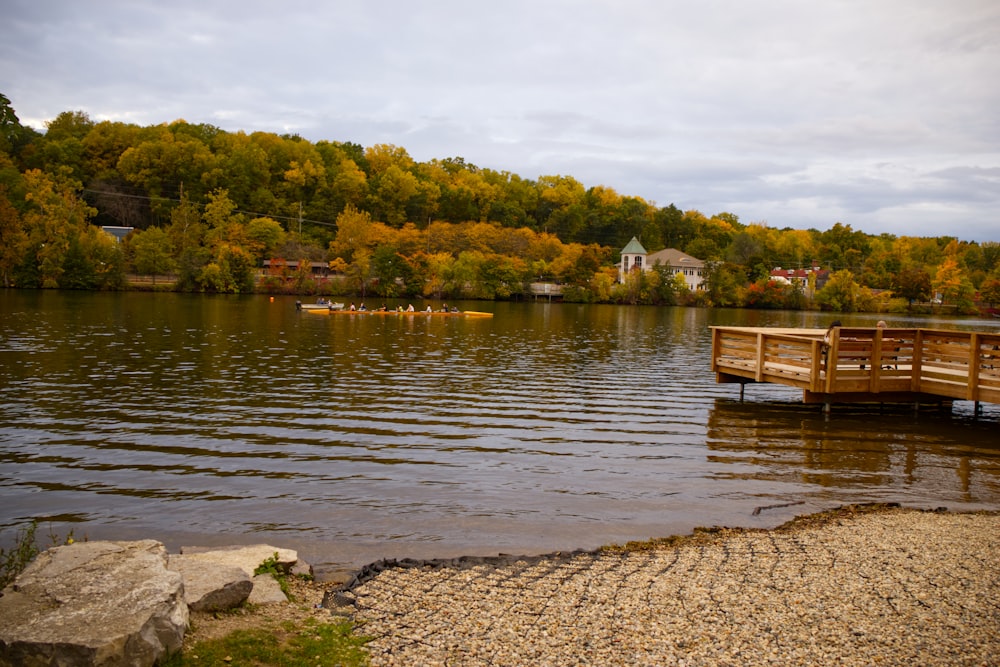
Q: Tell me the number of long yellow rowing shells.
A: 1